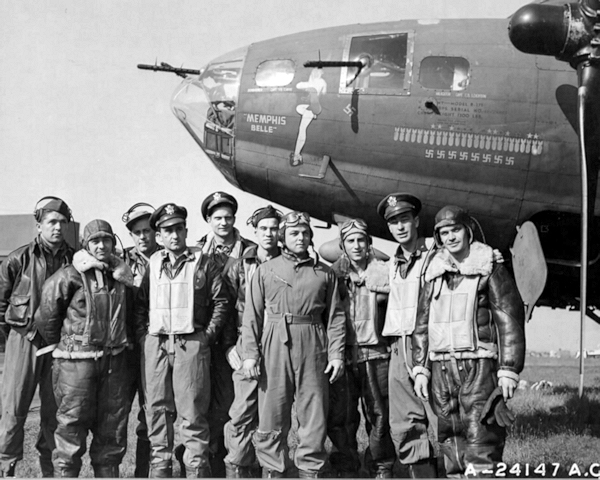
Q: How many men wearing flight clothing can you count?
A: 10